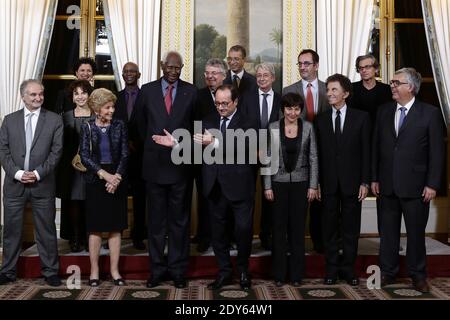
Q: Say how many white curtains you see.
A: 4